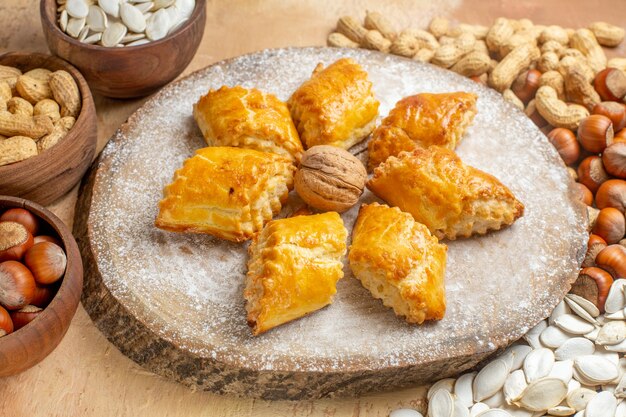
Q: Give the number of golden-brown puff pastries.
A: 7